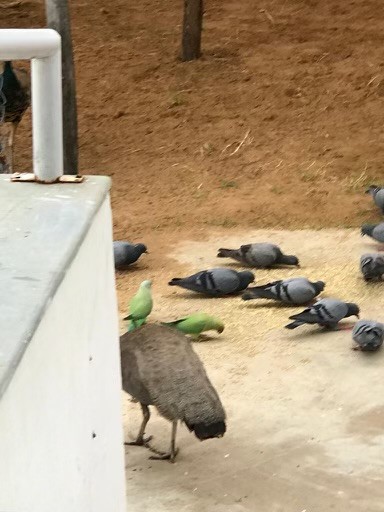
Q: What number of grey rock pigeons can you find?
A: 9